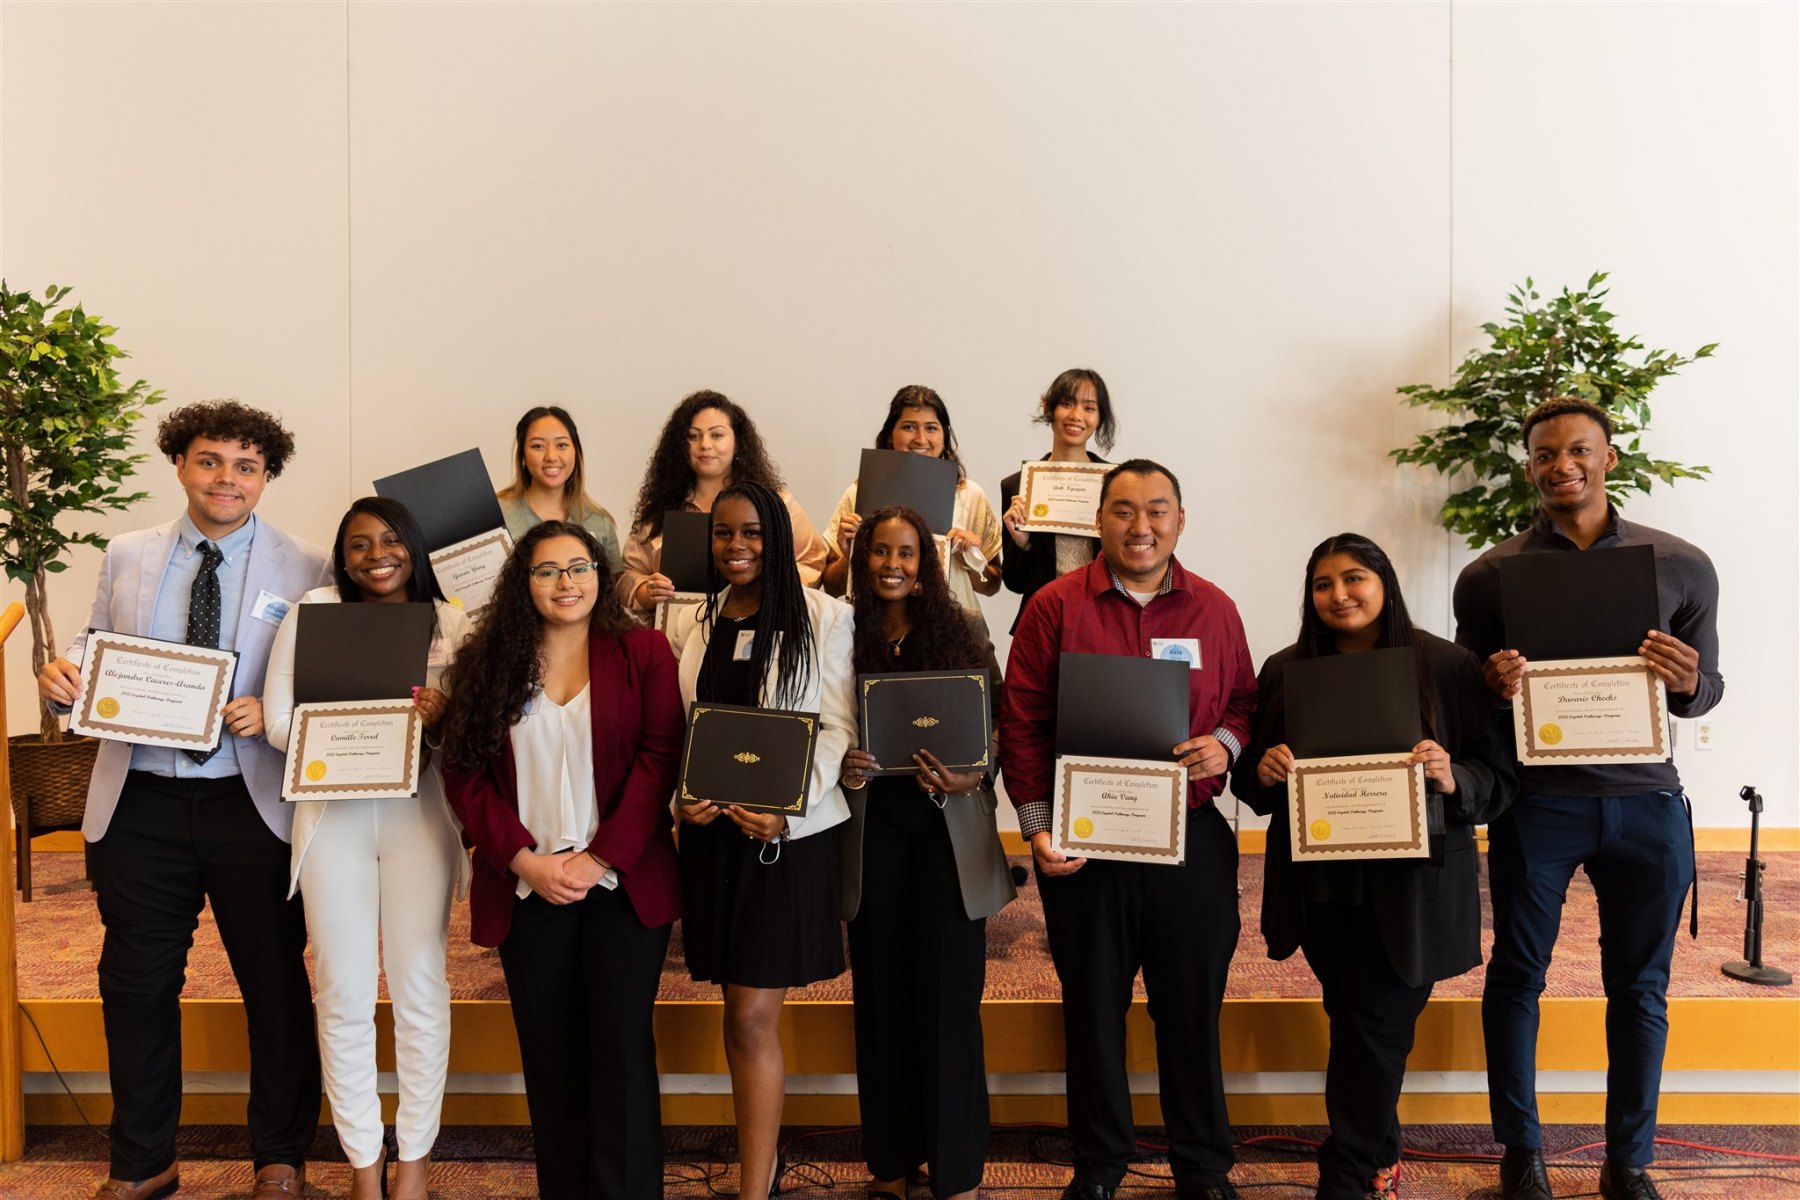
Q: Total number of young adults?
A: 12